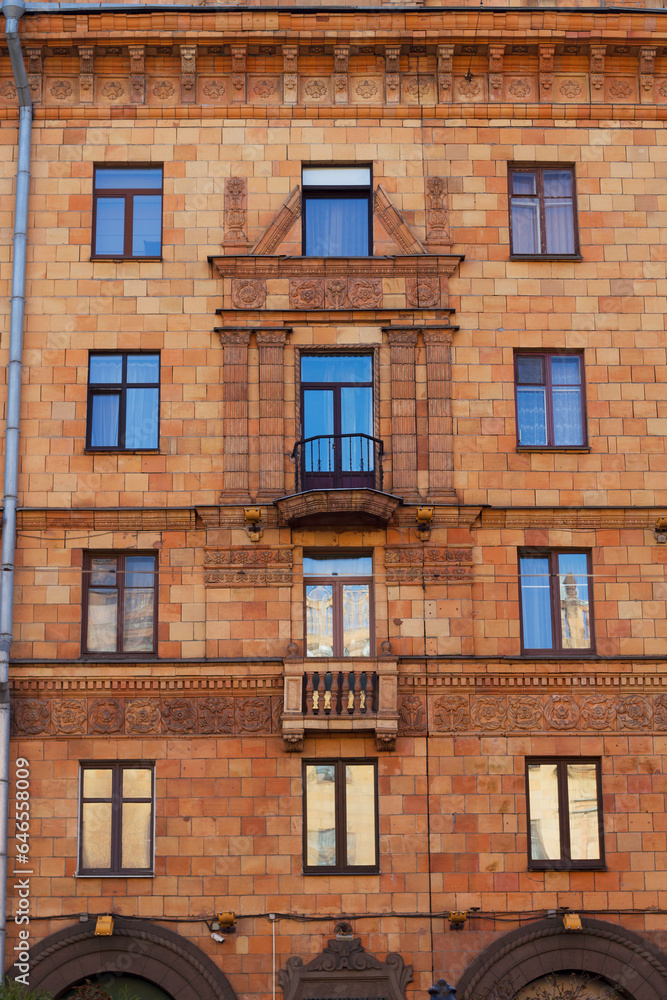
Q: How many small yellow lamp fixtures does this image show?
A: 7